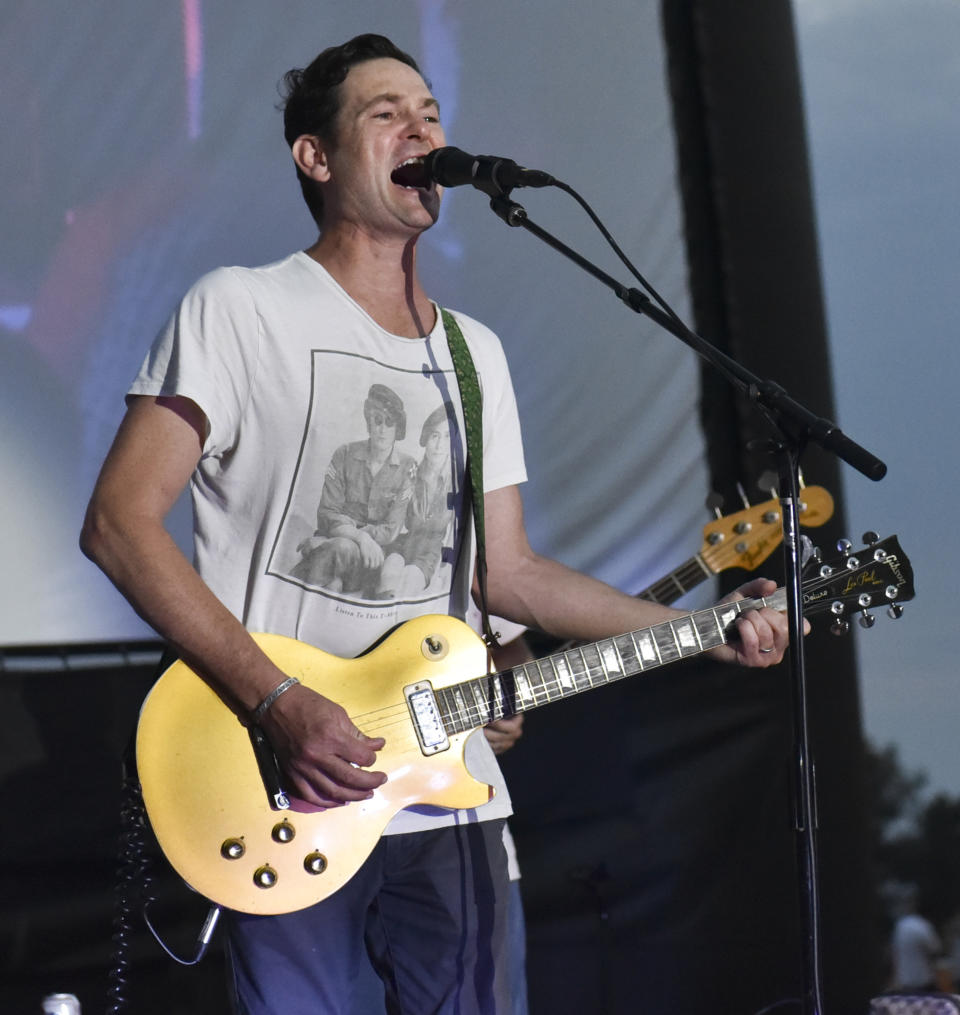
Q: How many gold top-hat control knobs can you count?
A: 4